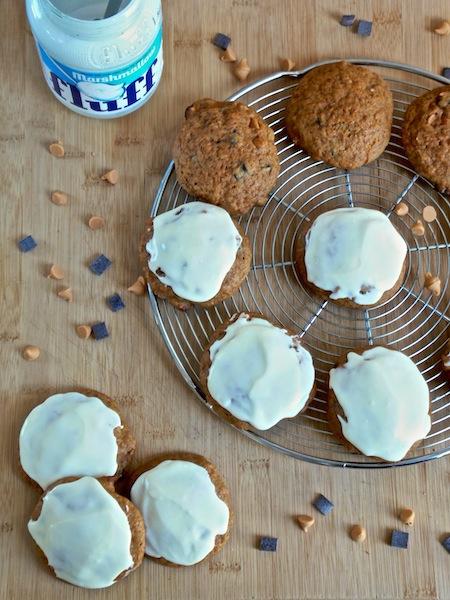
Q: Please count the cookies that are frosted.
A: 7